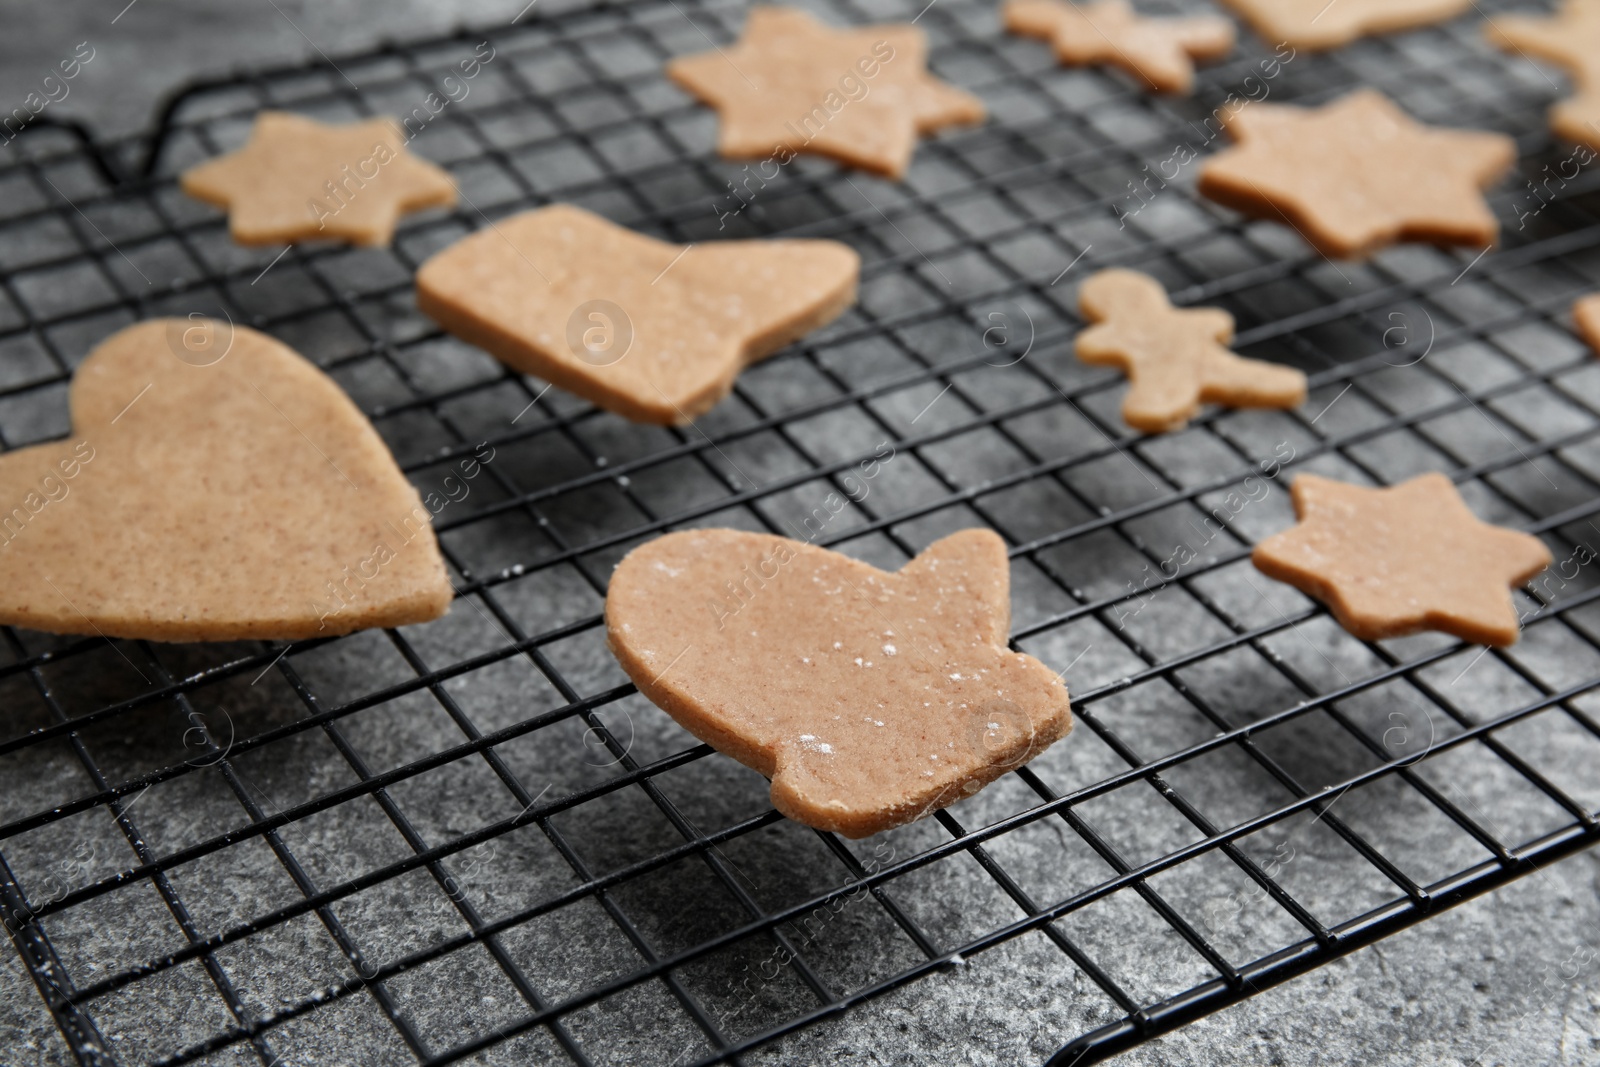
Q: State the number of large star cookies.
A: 2